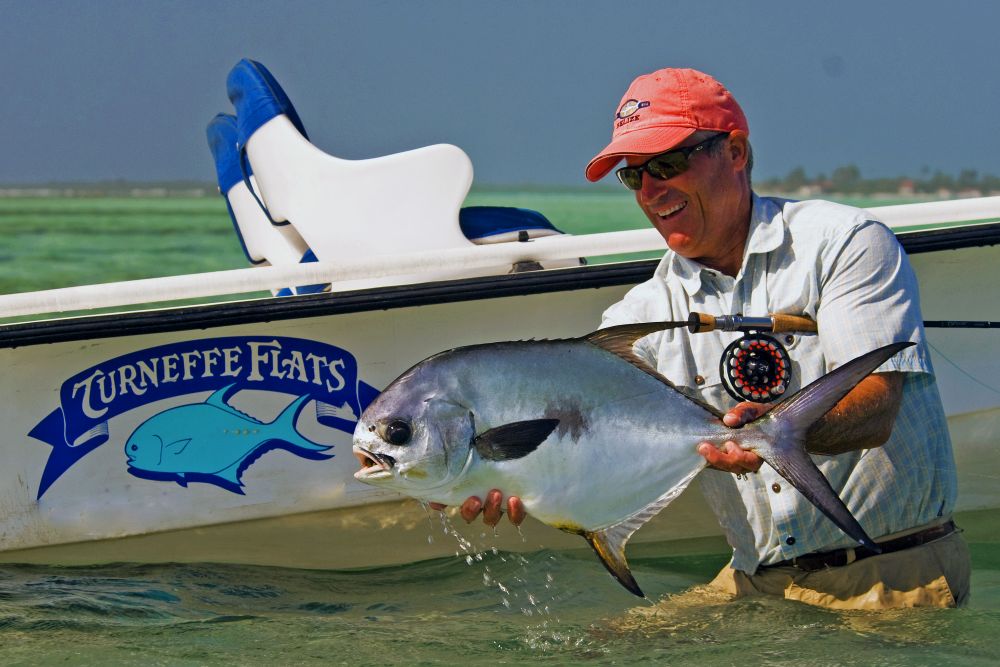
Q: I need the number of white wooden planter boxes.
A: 0